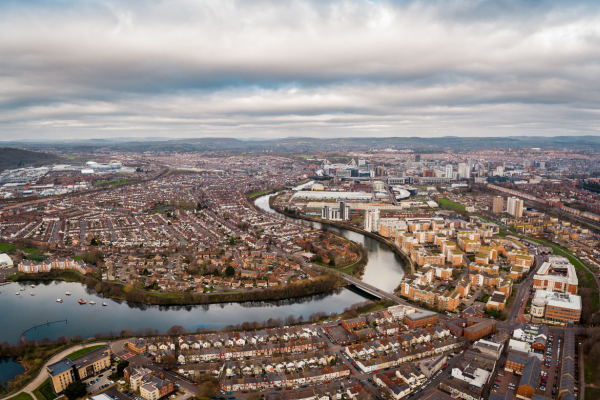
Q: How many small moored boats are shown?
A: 9